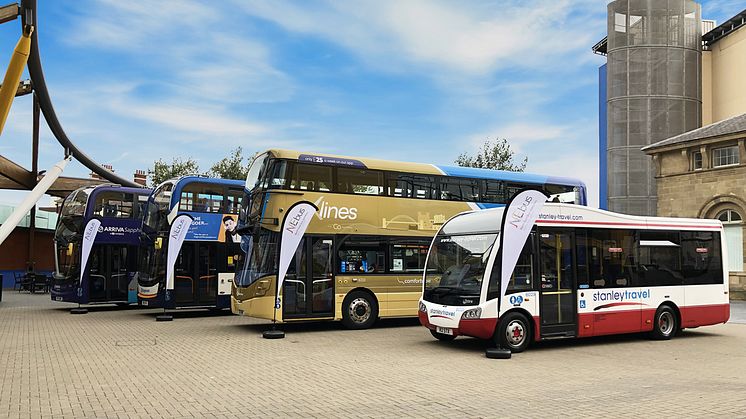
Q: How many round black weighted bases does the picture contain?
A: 4